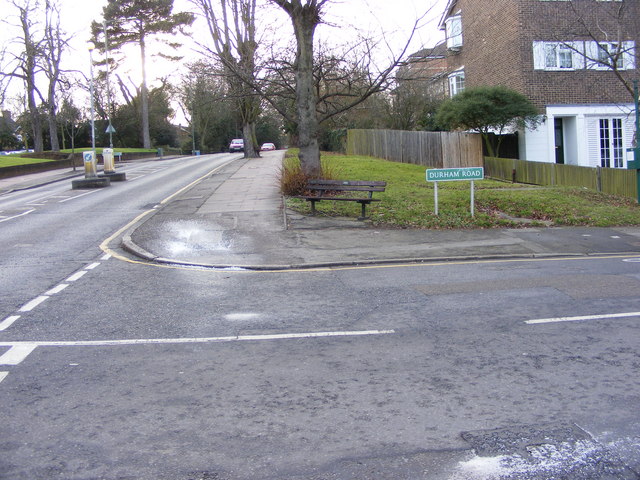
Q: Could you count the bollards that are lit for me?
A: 2